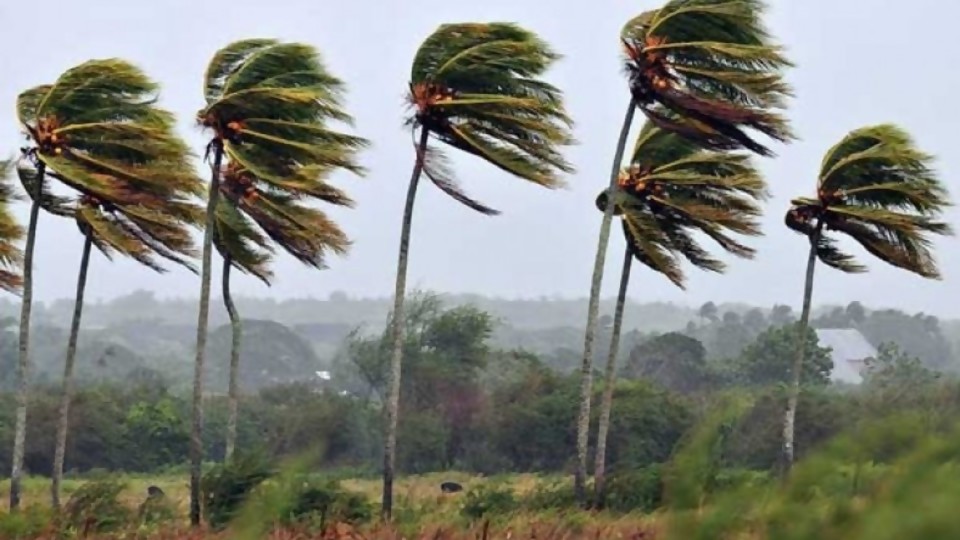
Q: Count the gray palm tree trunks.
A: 8